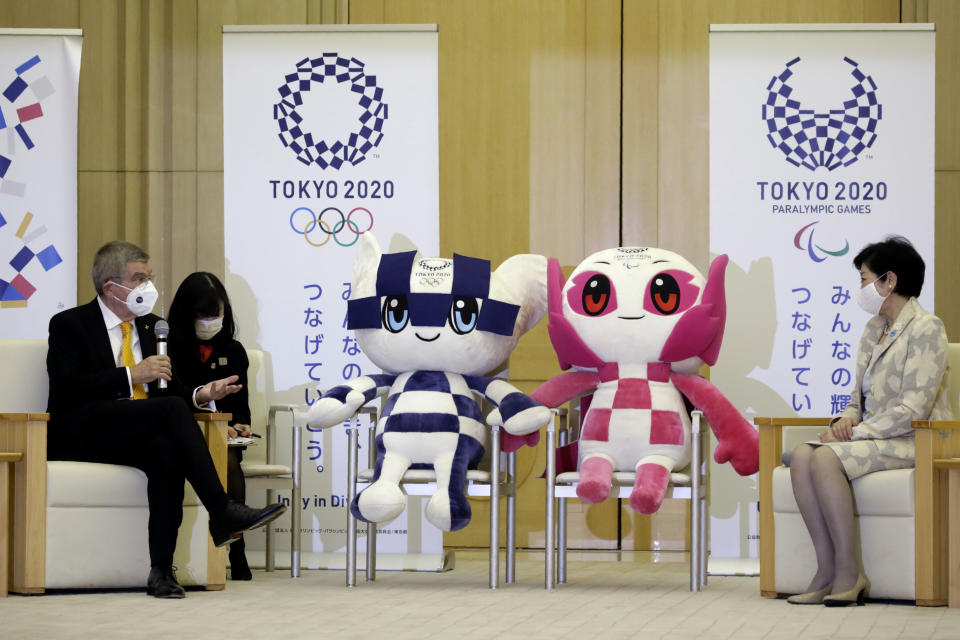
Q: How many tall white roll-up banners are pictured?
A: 3